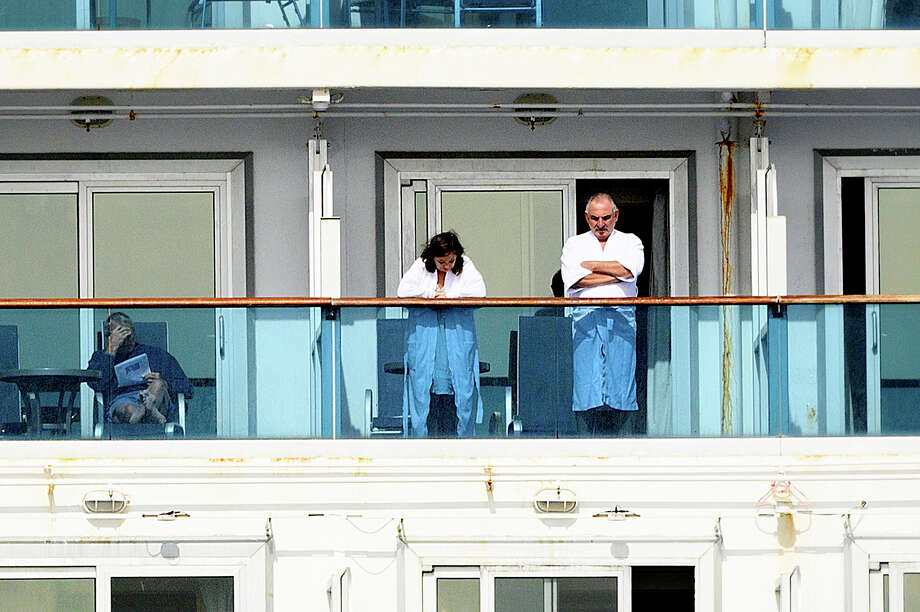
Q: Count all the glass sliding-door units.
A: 6